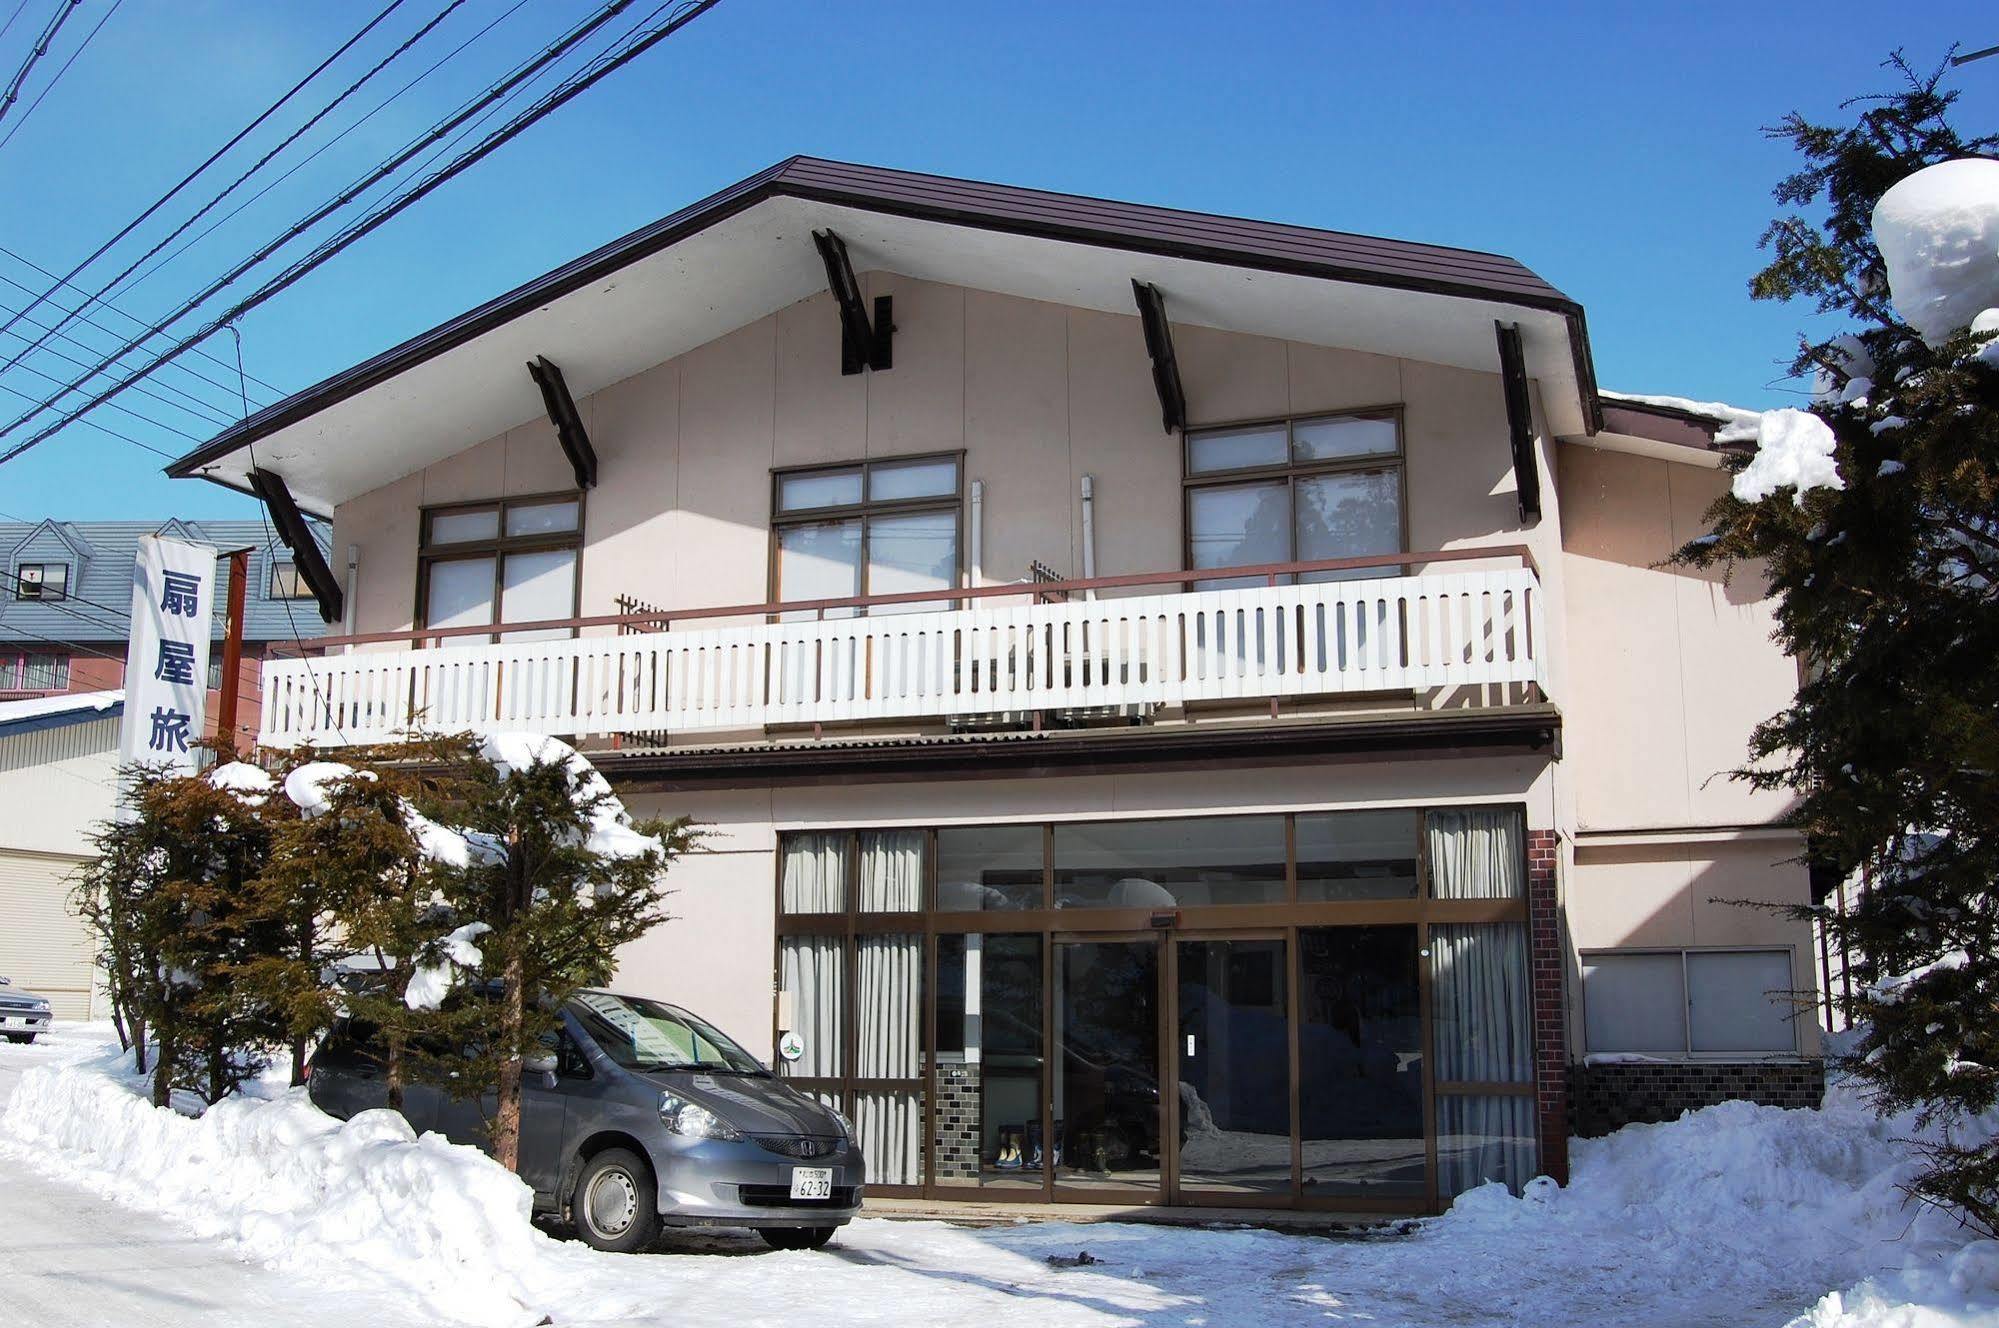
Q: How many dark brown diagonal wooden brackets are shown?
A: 5